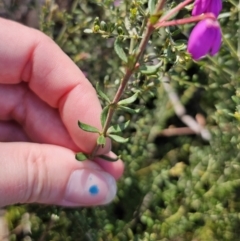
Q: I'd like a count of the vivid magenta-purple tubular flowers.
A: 2